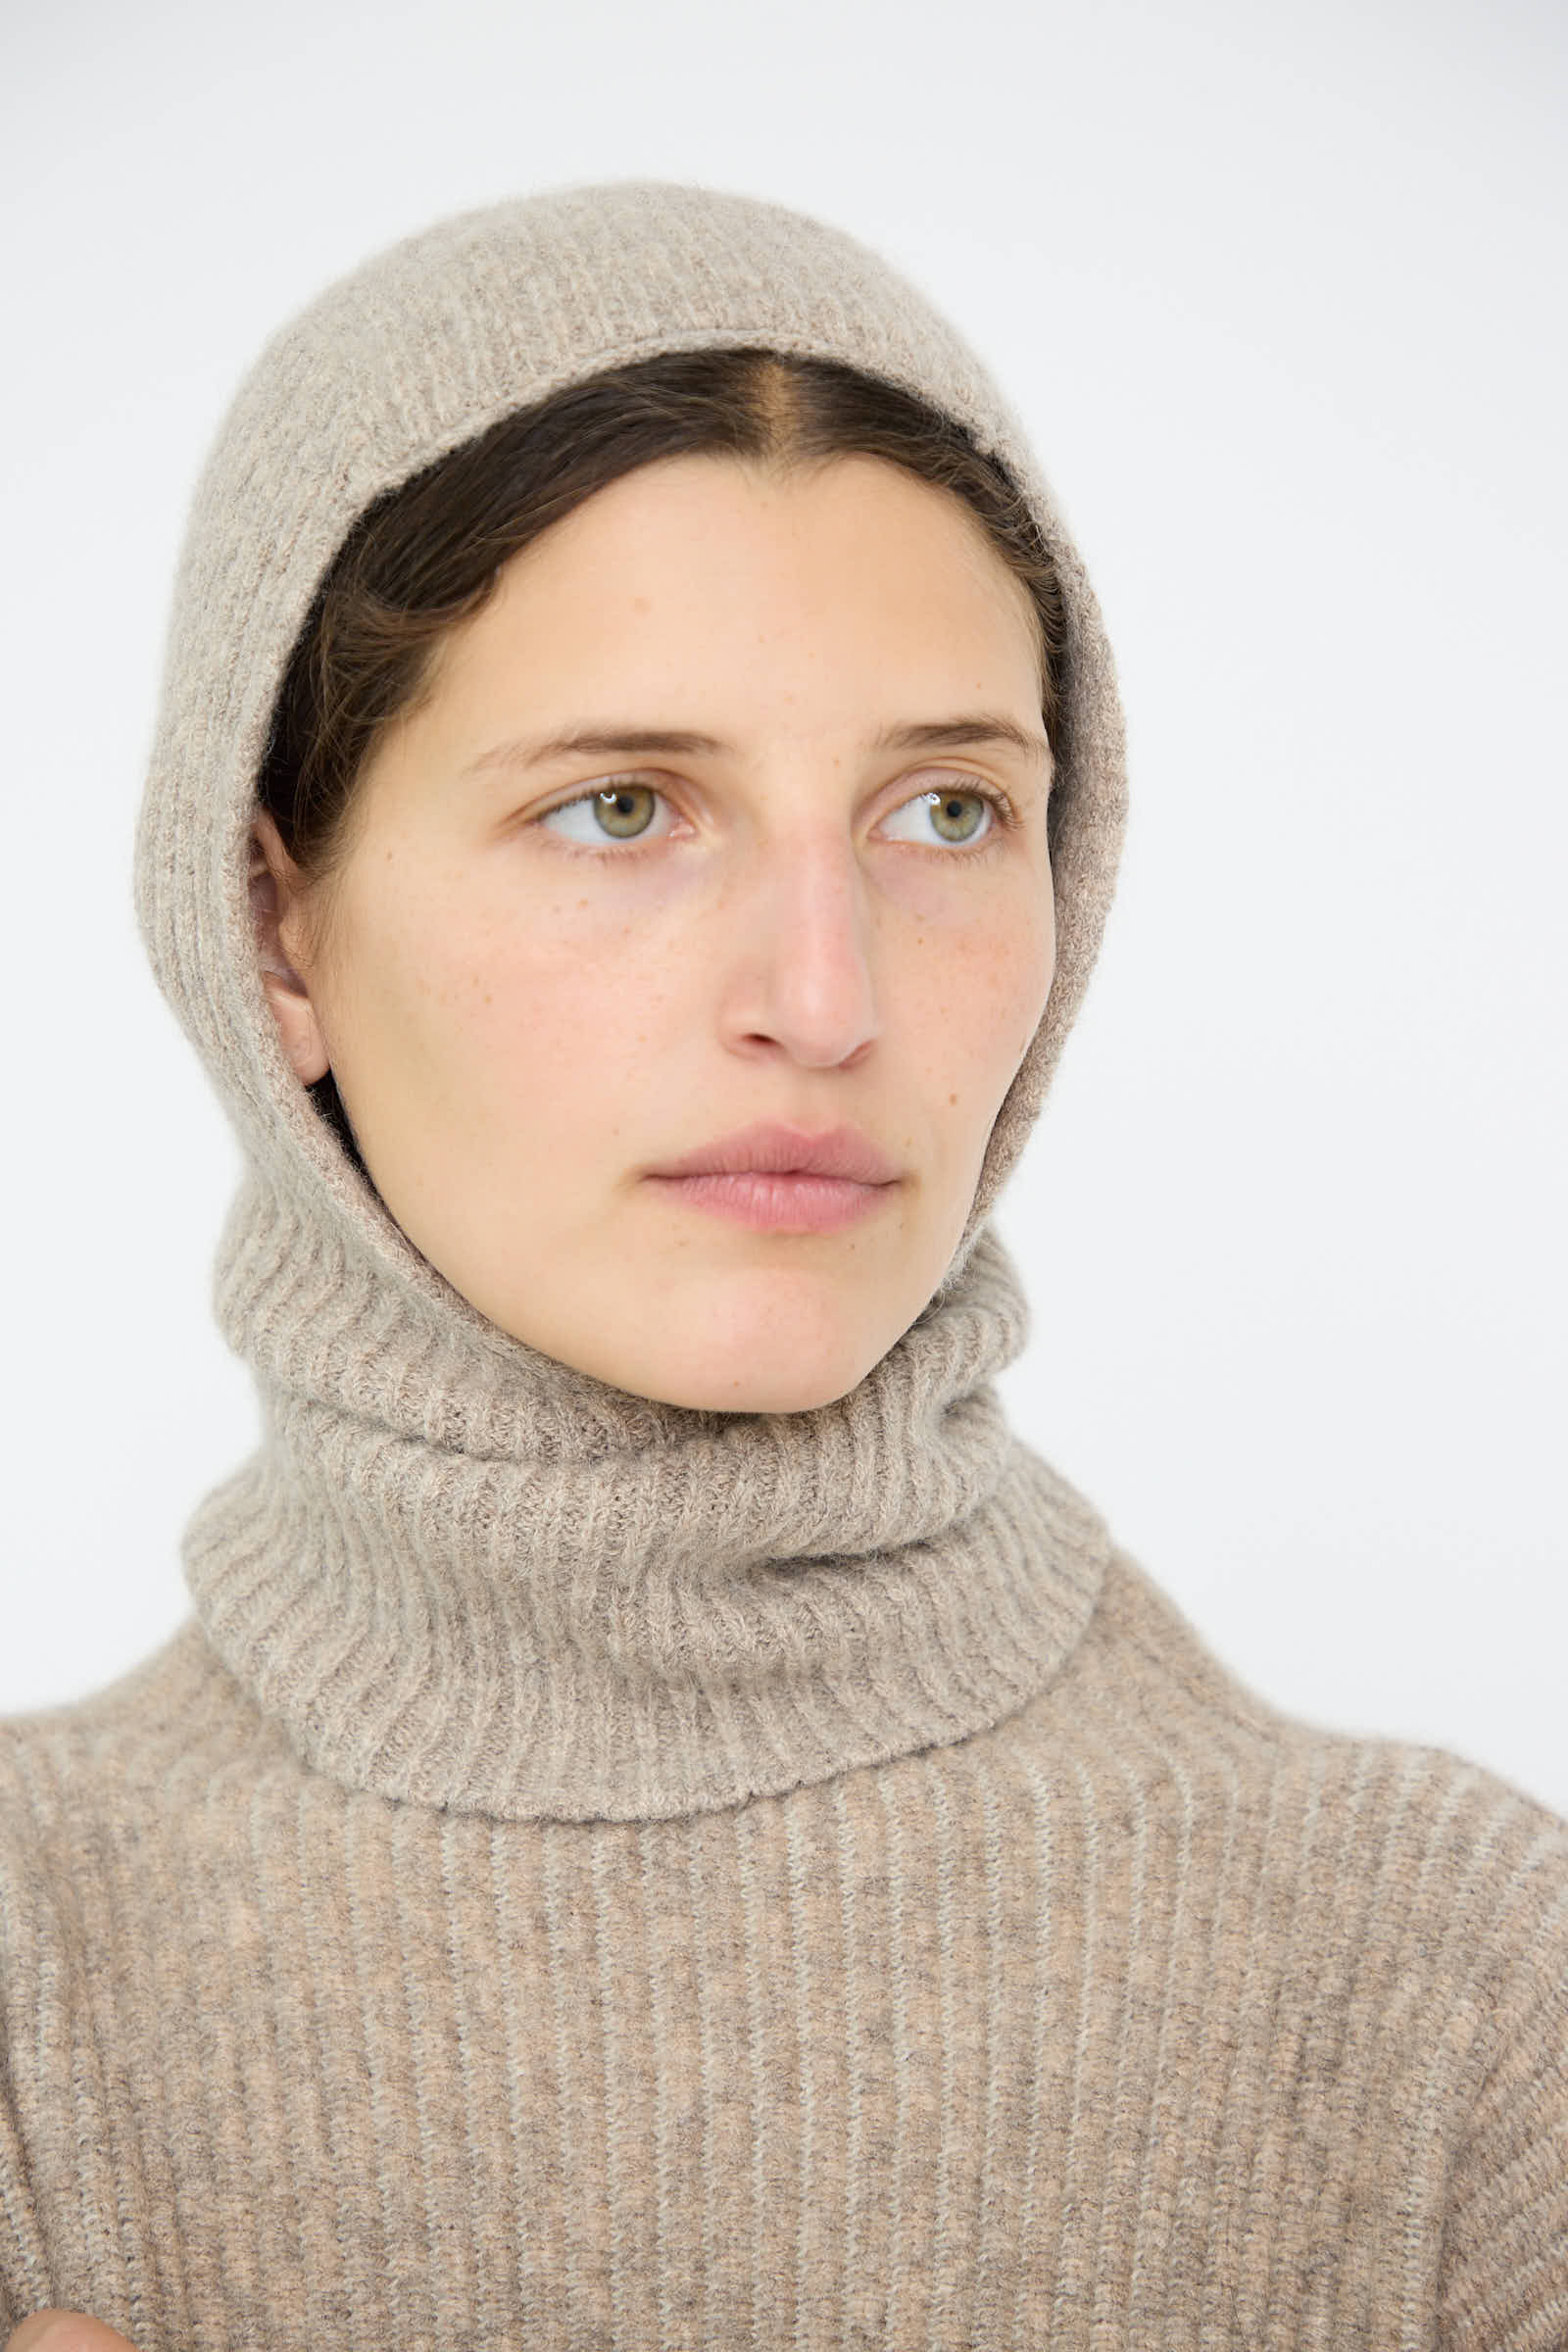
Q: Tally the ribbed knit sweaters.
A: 1